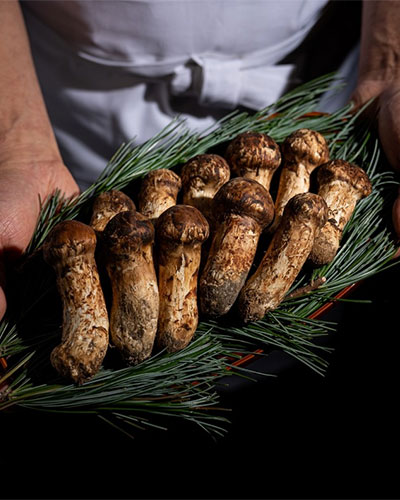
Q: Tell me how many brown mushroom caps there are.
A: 11